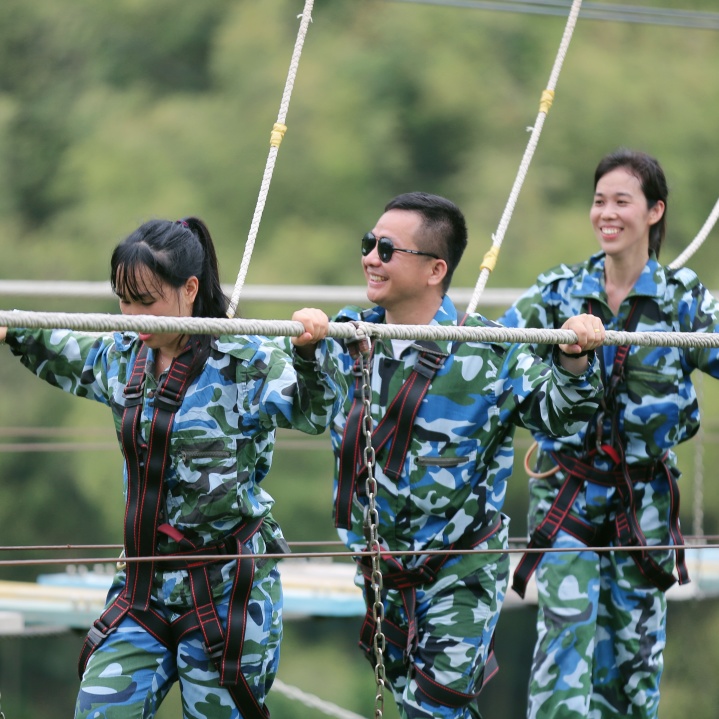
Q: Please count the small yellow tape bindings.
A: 3